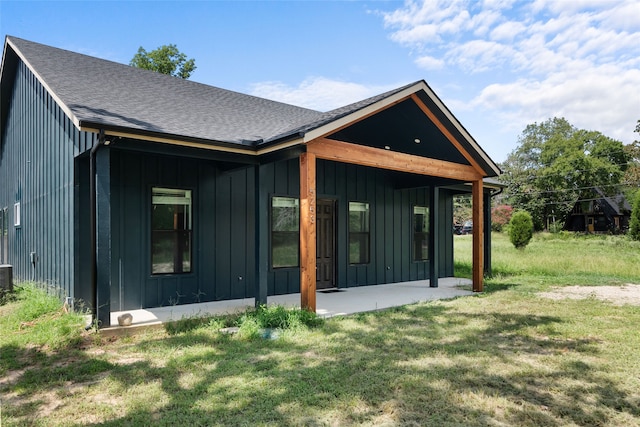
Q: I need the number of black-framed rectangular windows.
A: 4